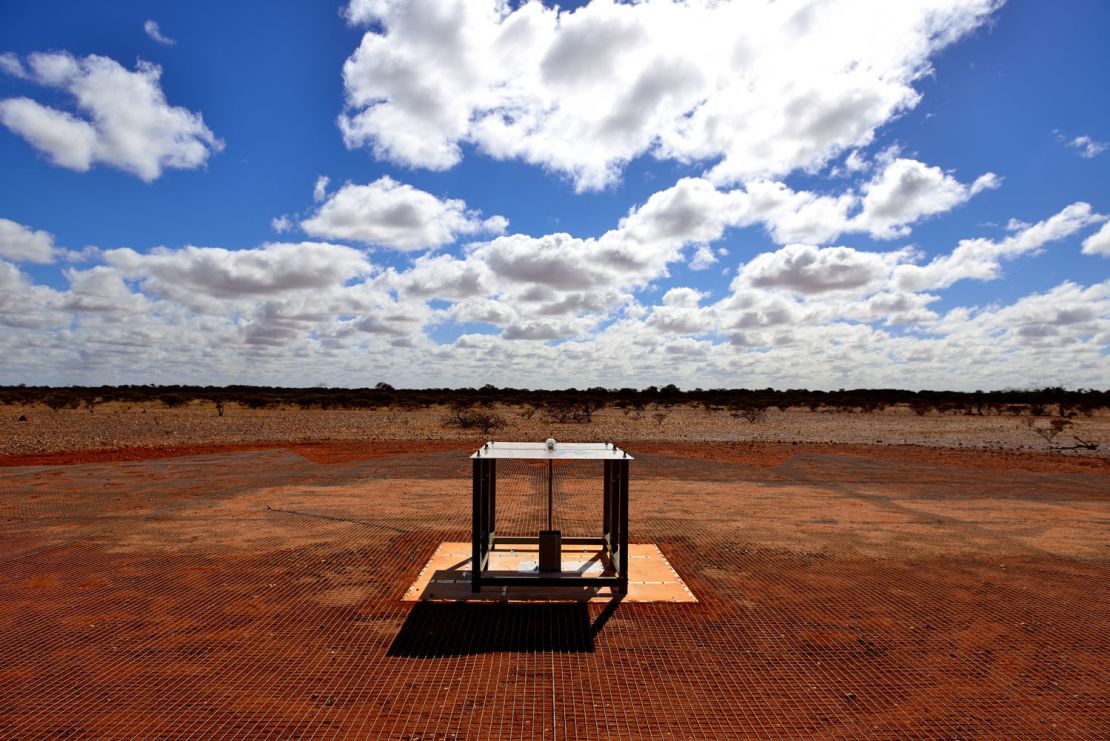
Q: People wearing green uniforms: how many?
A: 0